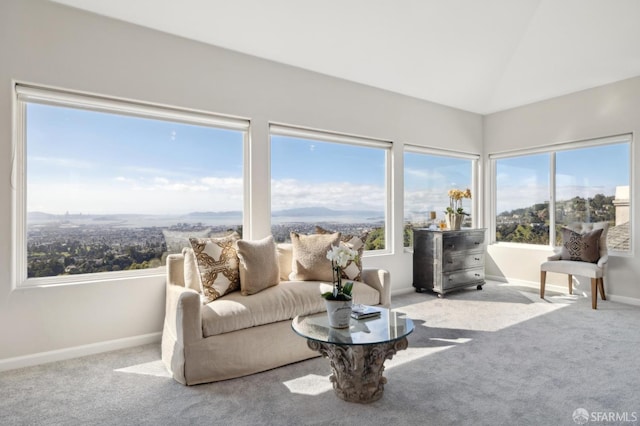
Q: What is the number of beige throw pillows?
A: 2